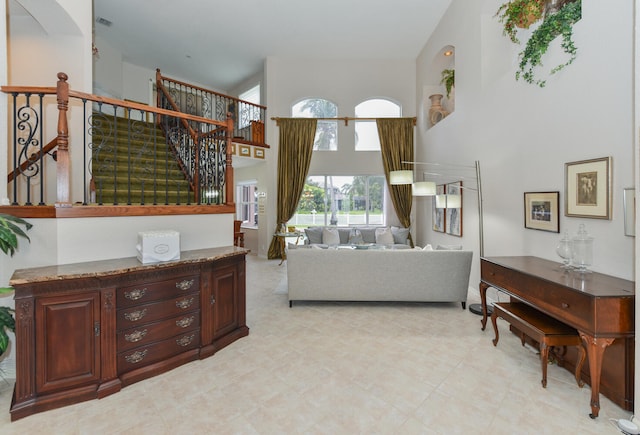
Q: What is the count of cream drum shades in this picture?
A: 3